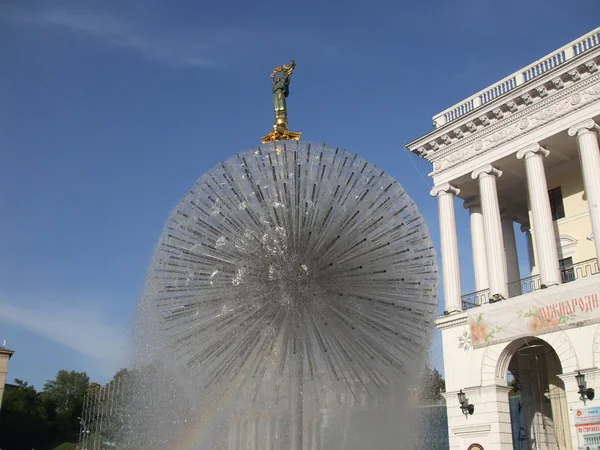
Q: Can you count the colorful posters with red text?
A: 2